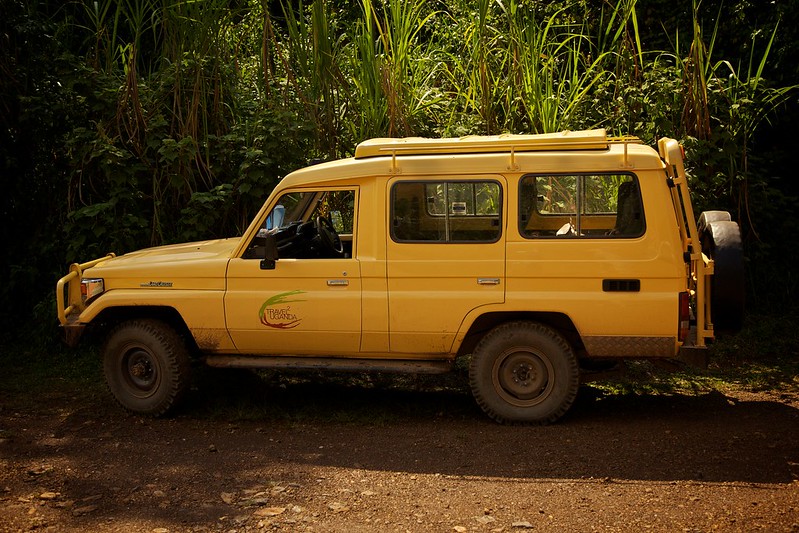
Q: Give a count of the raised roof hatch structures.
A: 1